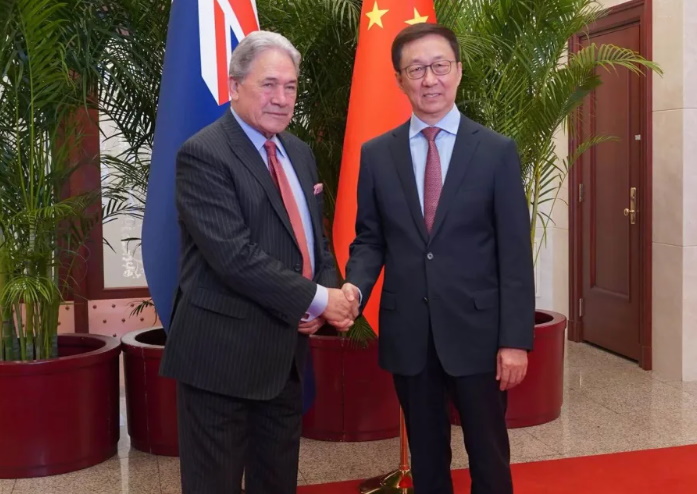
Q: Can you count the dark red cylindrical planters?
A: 4